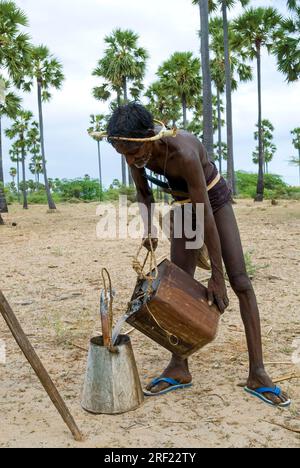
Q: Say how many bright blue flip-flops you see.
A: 2